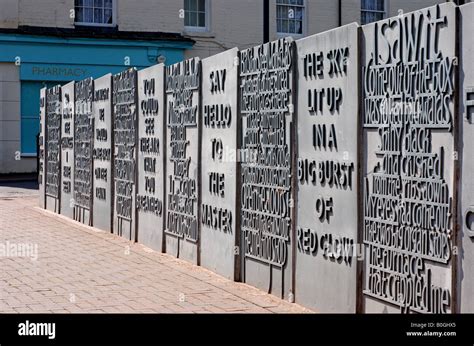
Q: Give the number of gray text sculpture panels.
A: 13